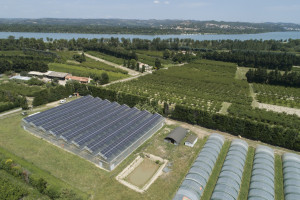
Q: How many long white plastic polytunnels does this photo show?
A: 4